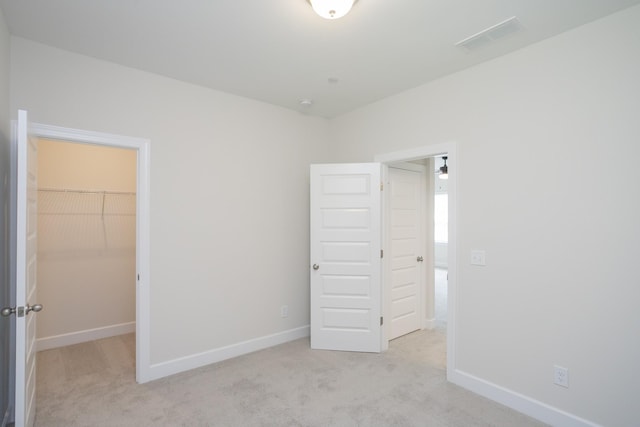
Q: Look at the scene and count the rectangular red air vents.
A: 0